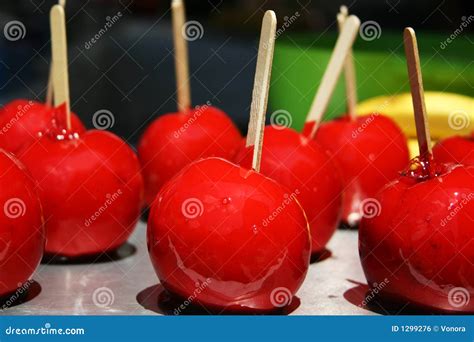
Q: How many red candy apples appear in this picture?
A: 9